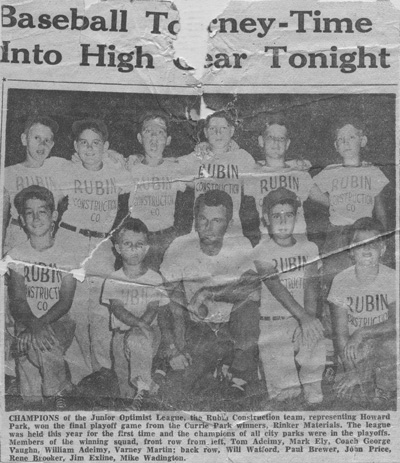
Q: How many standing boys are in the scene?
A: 6